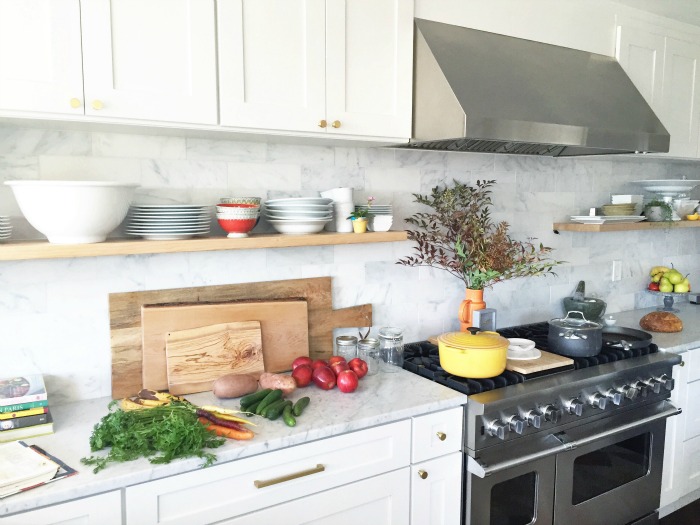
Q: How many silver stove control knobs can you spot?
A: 11